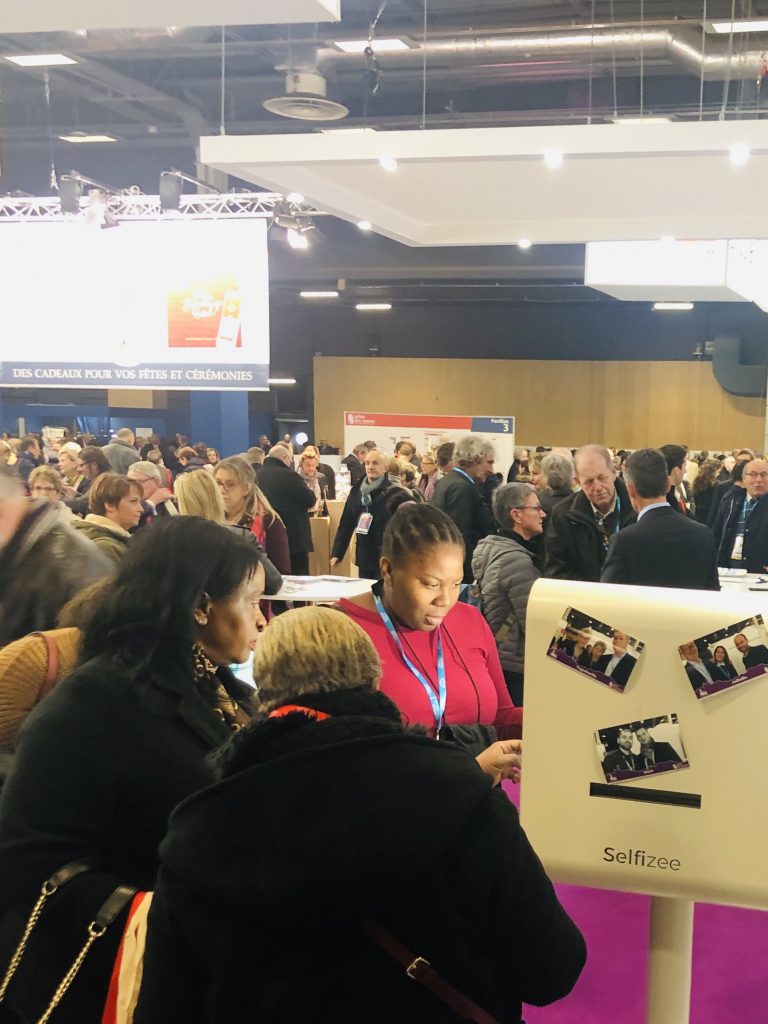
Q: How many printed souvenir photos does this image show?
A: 3